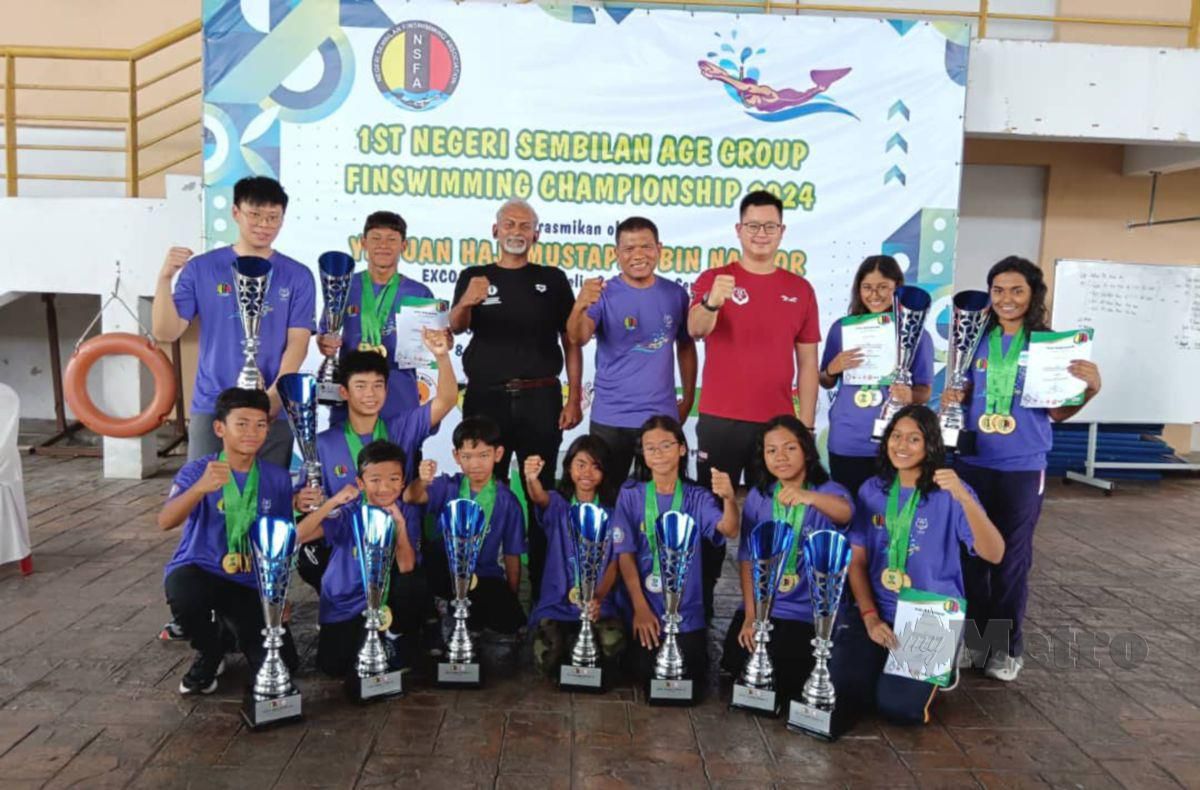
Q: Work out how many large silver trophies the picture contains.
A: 12